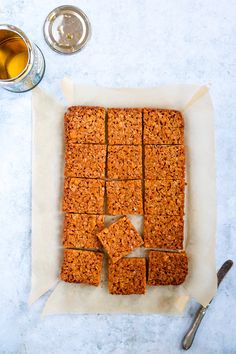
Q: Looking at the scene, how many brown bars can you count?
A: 15